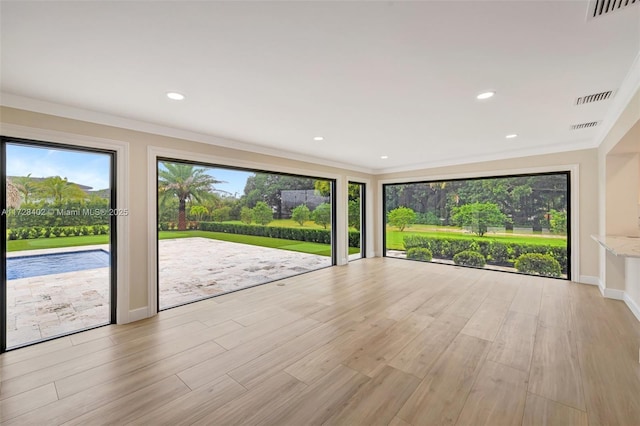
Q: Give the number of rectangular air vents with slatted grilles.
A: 3